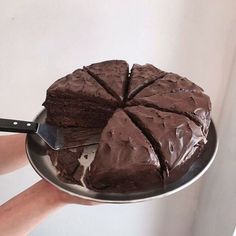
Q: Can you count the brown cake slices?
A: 7